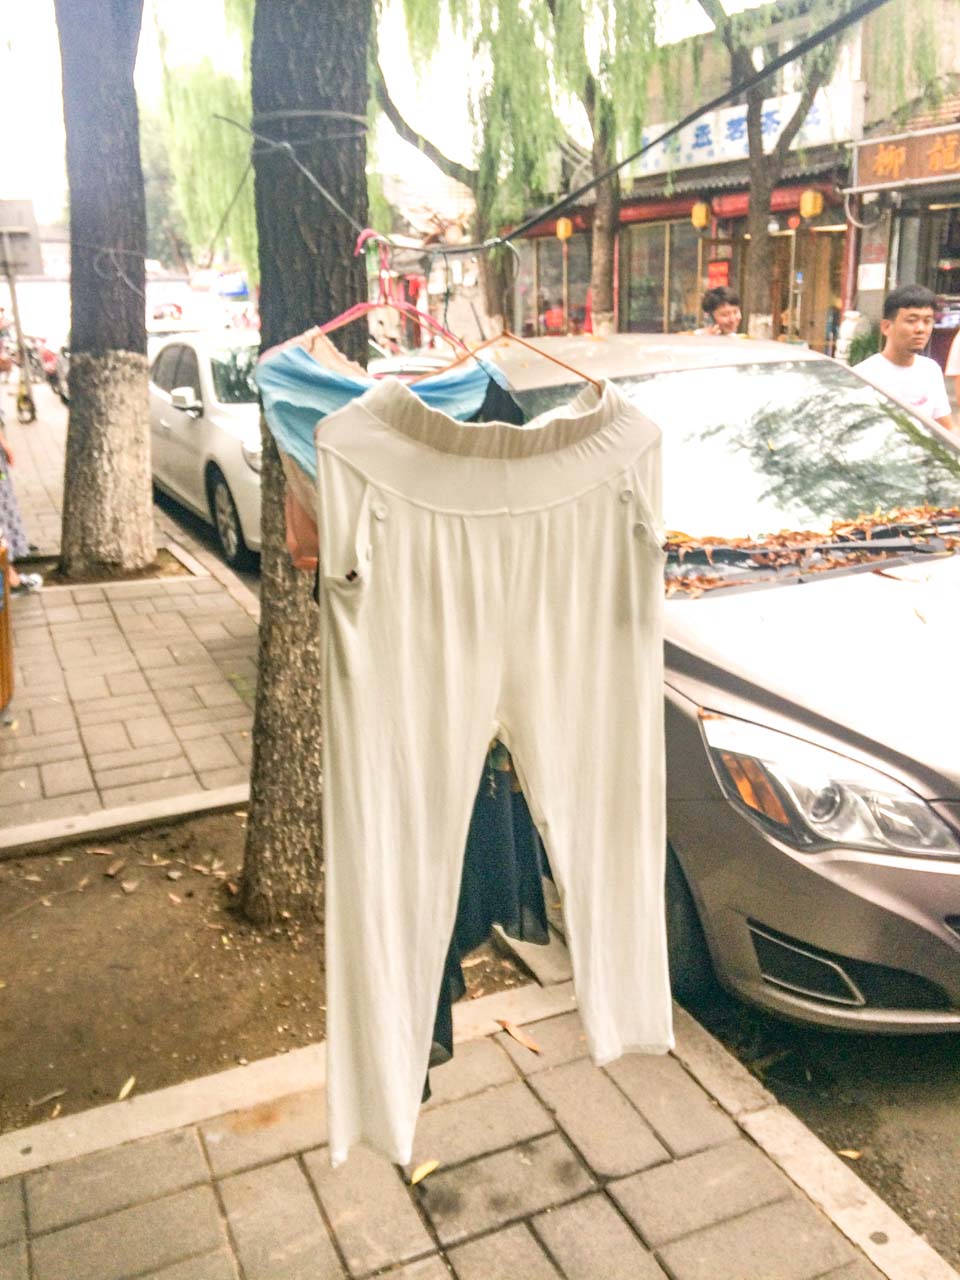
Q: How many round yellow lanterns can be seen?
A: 3